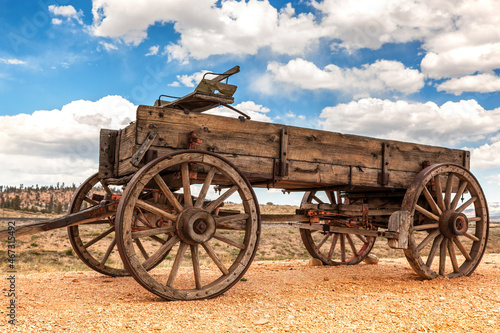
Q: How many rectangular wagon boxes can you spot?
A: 1